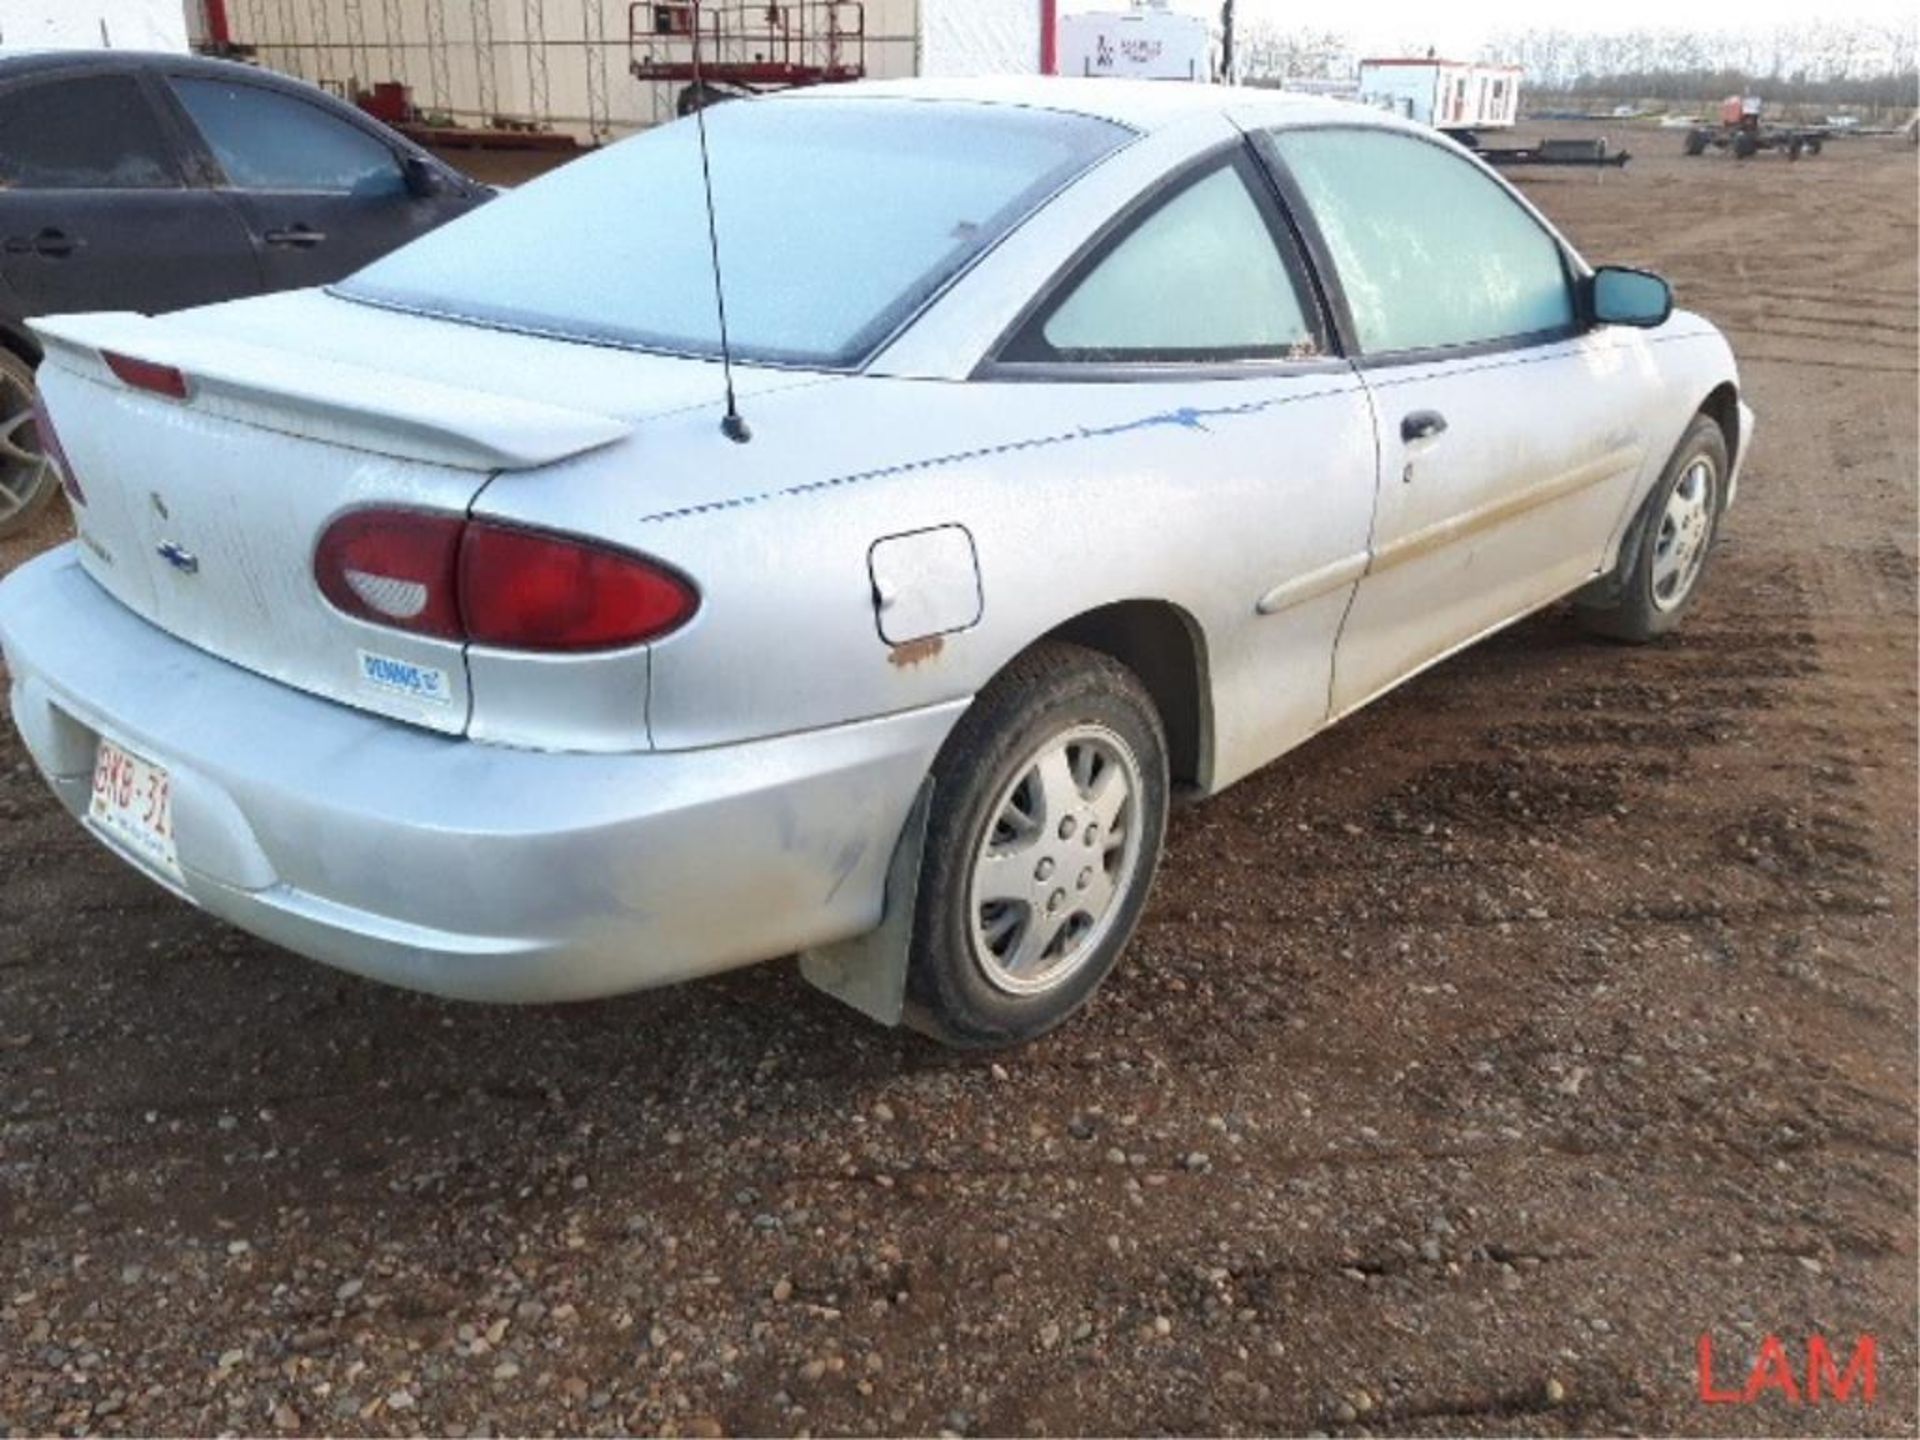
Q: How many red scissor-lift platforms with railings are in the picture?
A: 1